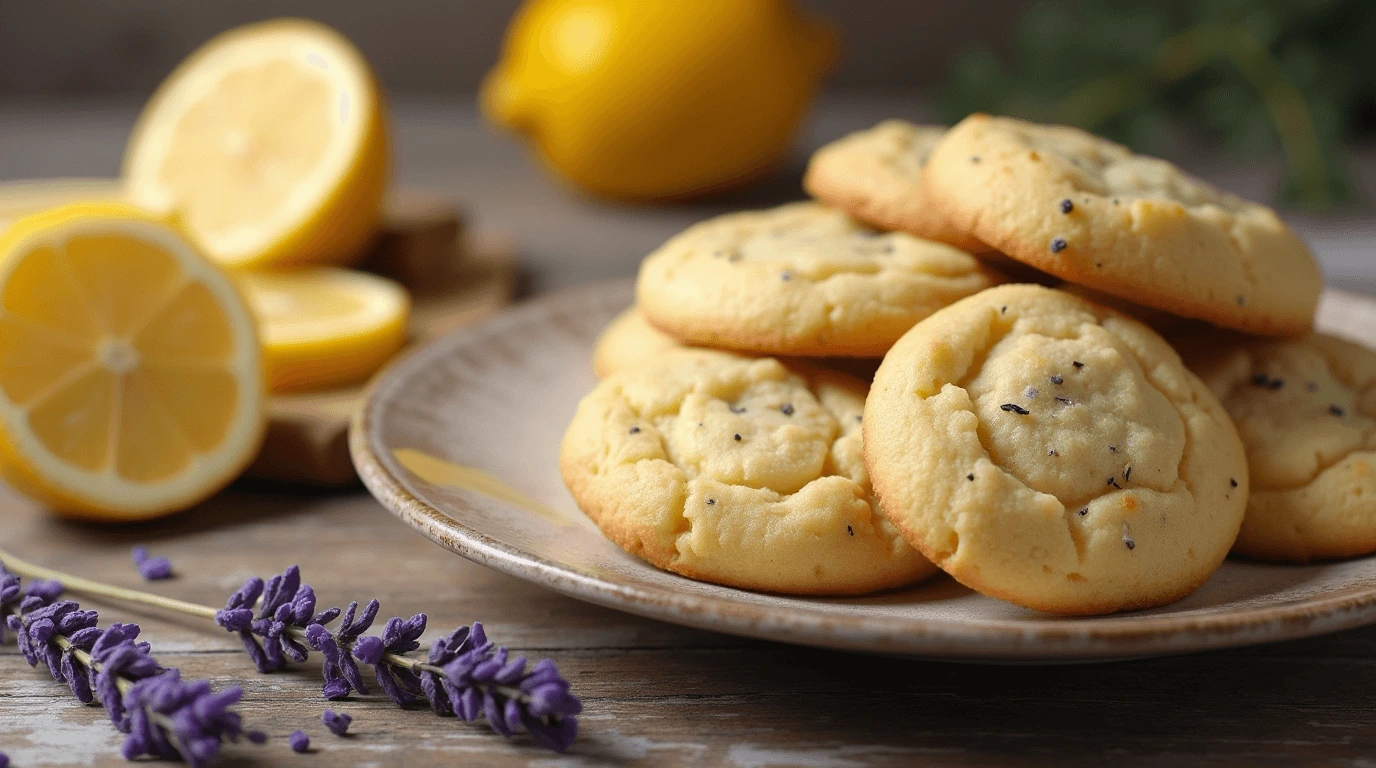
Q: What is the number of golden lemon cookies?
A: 7